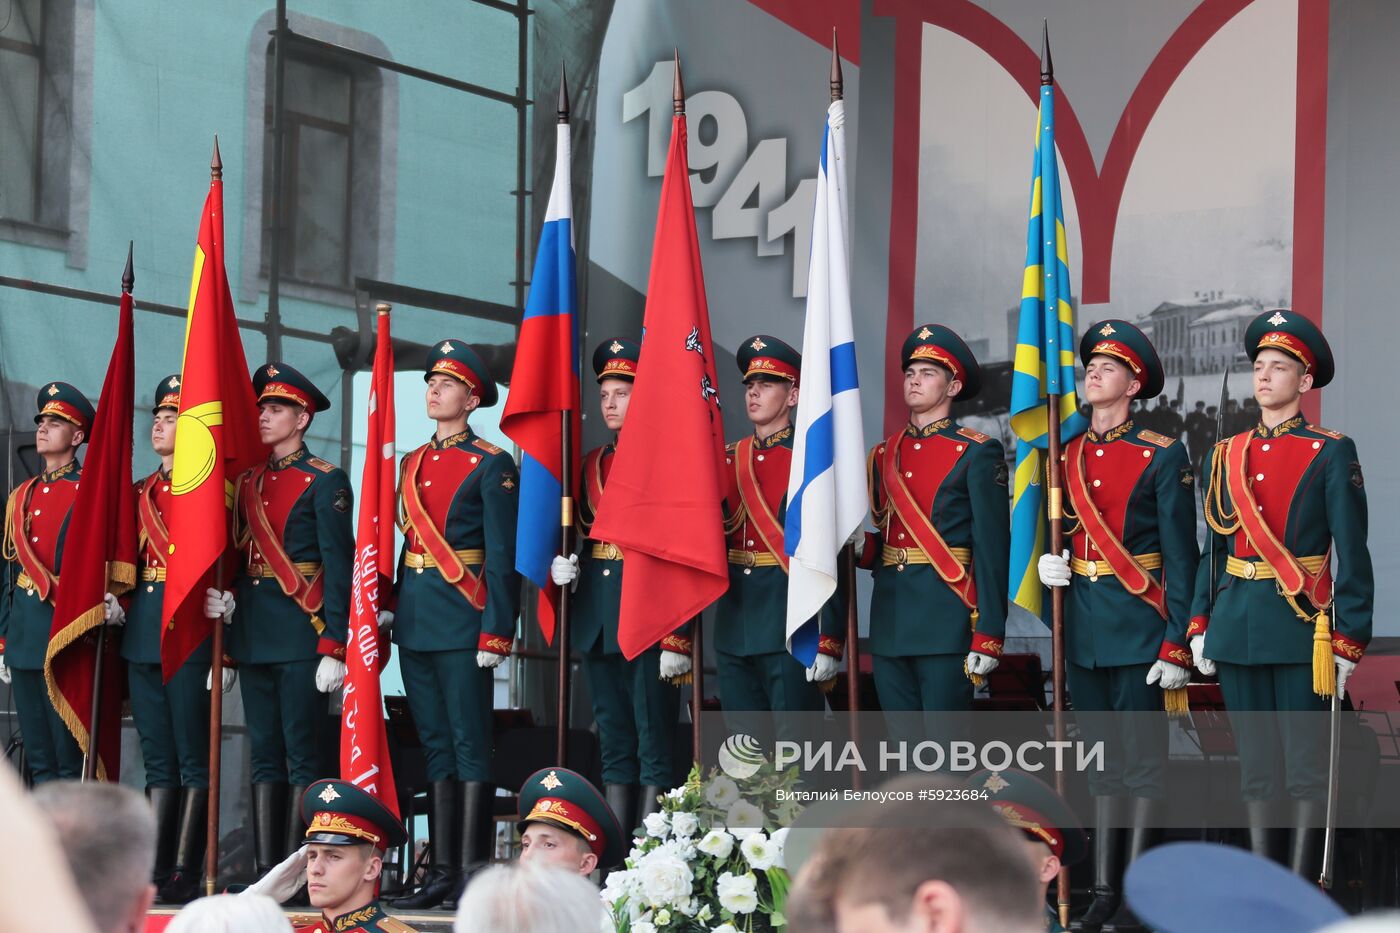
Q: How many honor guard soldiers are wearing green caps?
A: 12